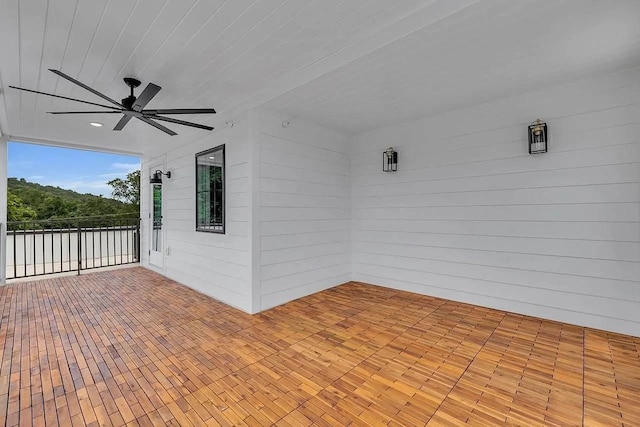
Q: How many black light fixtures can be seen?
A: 3